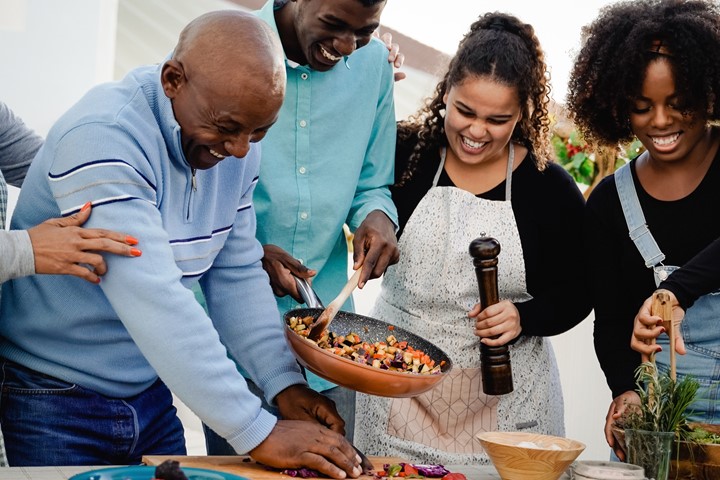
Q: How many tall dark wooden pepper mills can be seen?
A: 1